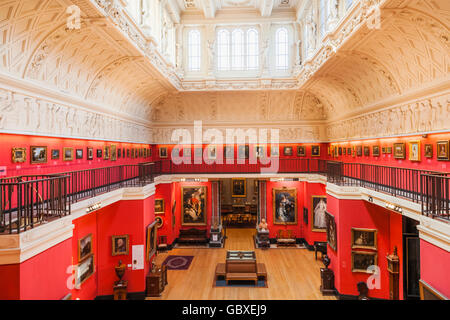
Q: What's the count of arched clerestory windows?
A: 5